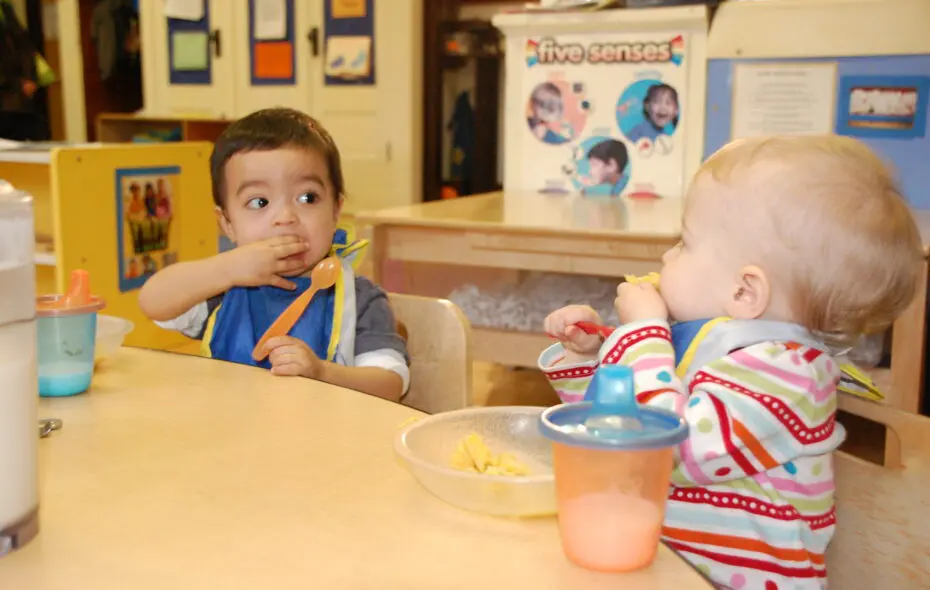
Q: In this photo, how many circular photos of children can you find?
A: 3